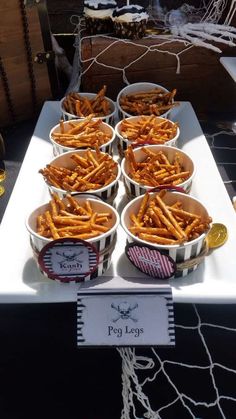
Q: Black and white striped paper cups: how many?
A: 8